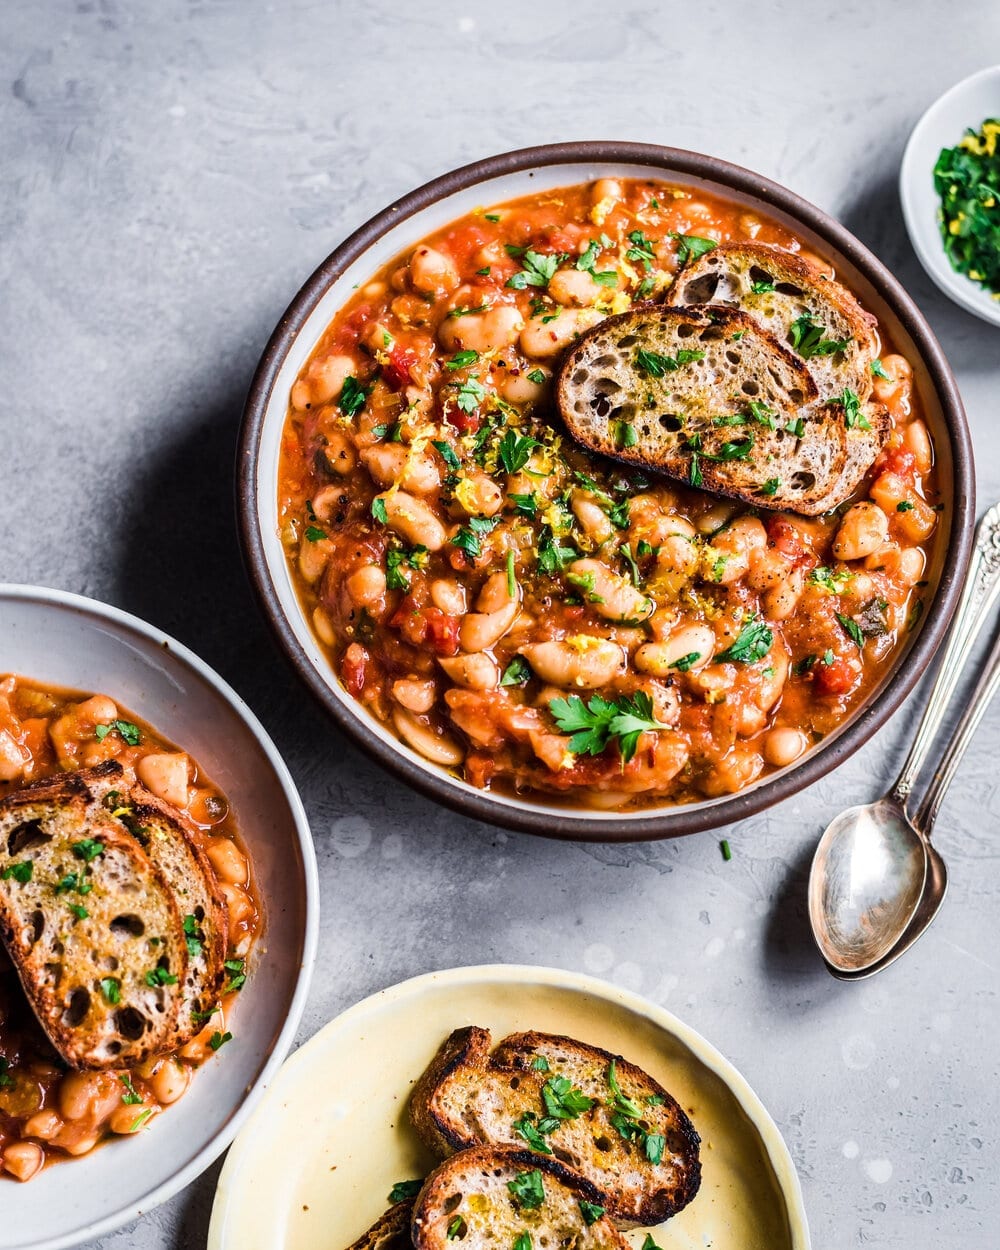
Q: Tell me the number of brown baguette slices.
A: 7